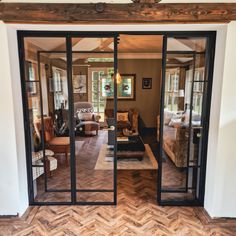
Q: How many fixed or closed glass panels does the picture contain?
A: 3